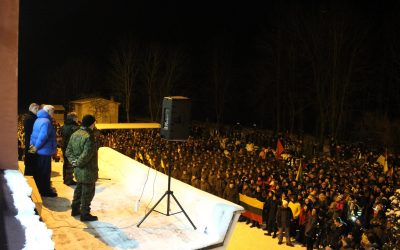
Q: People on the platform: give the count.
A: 4